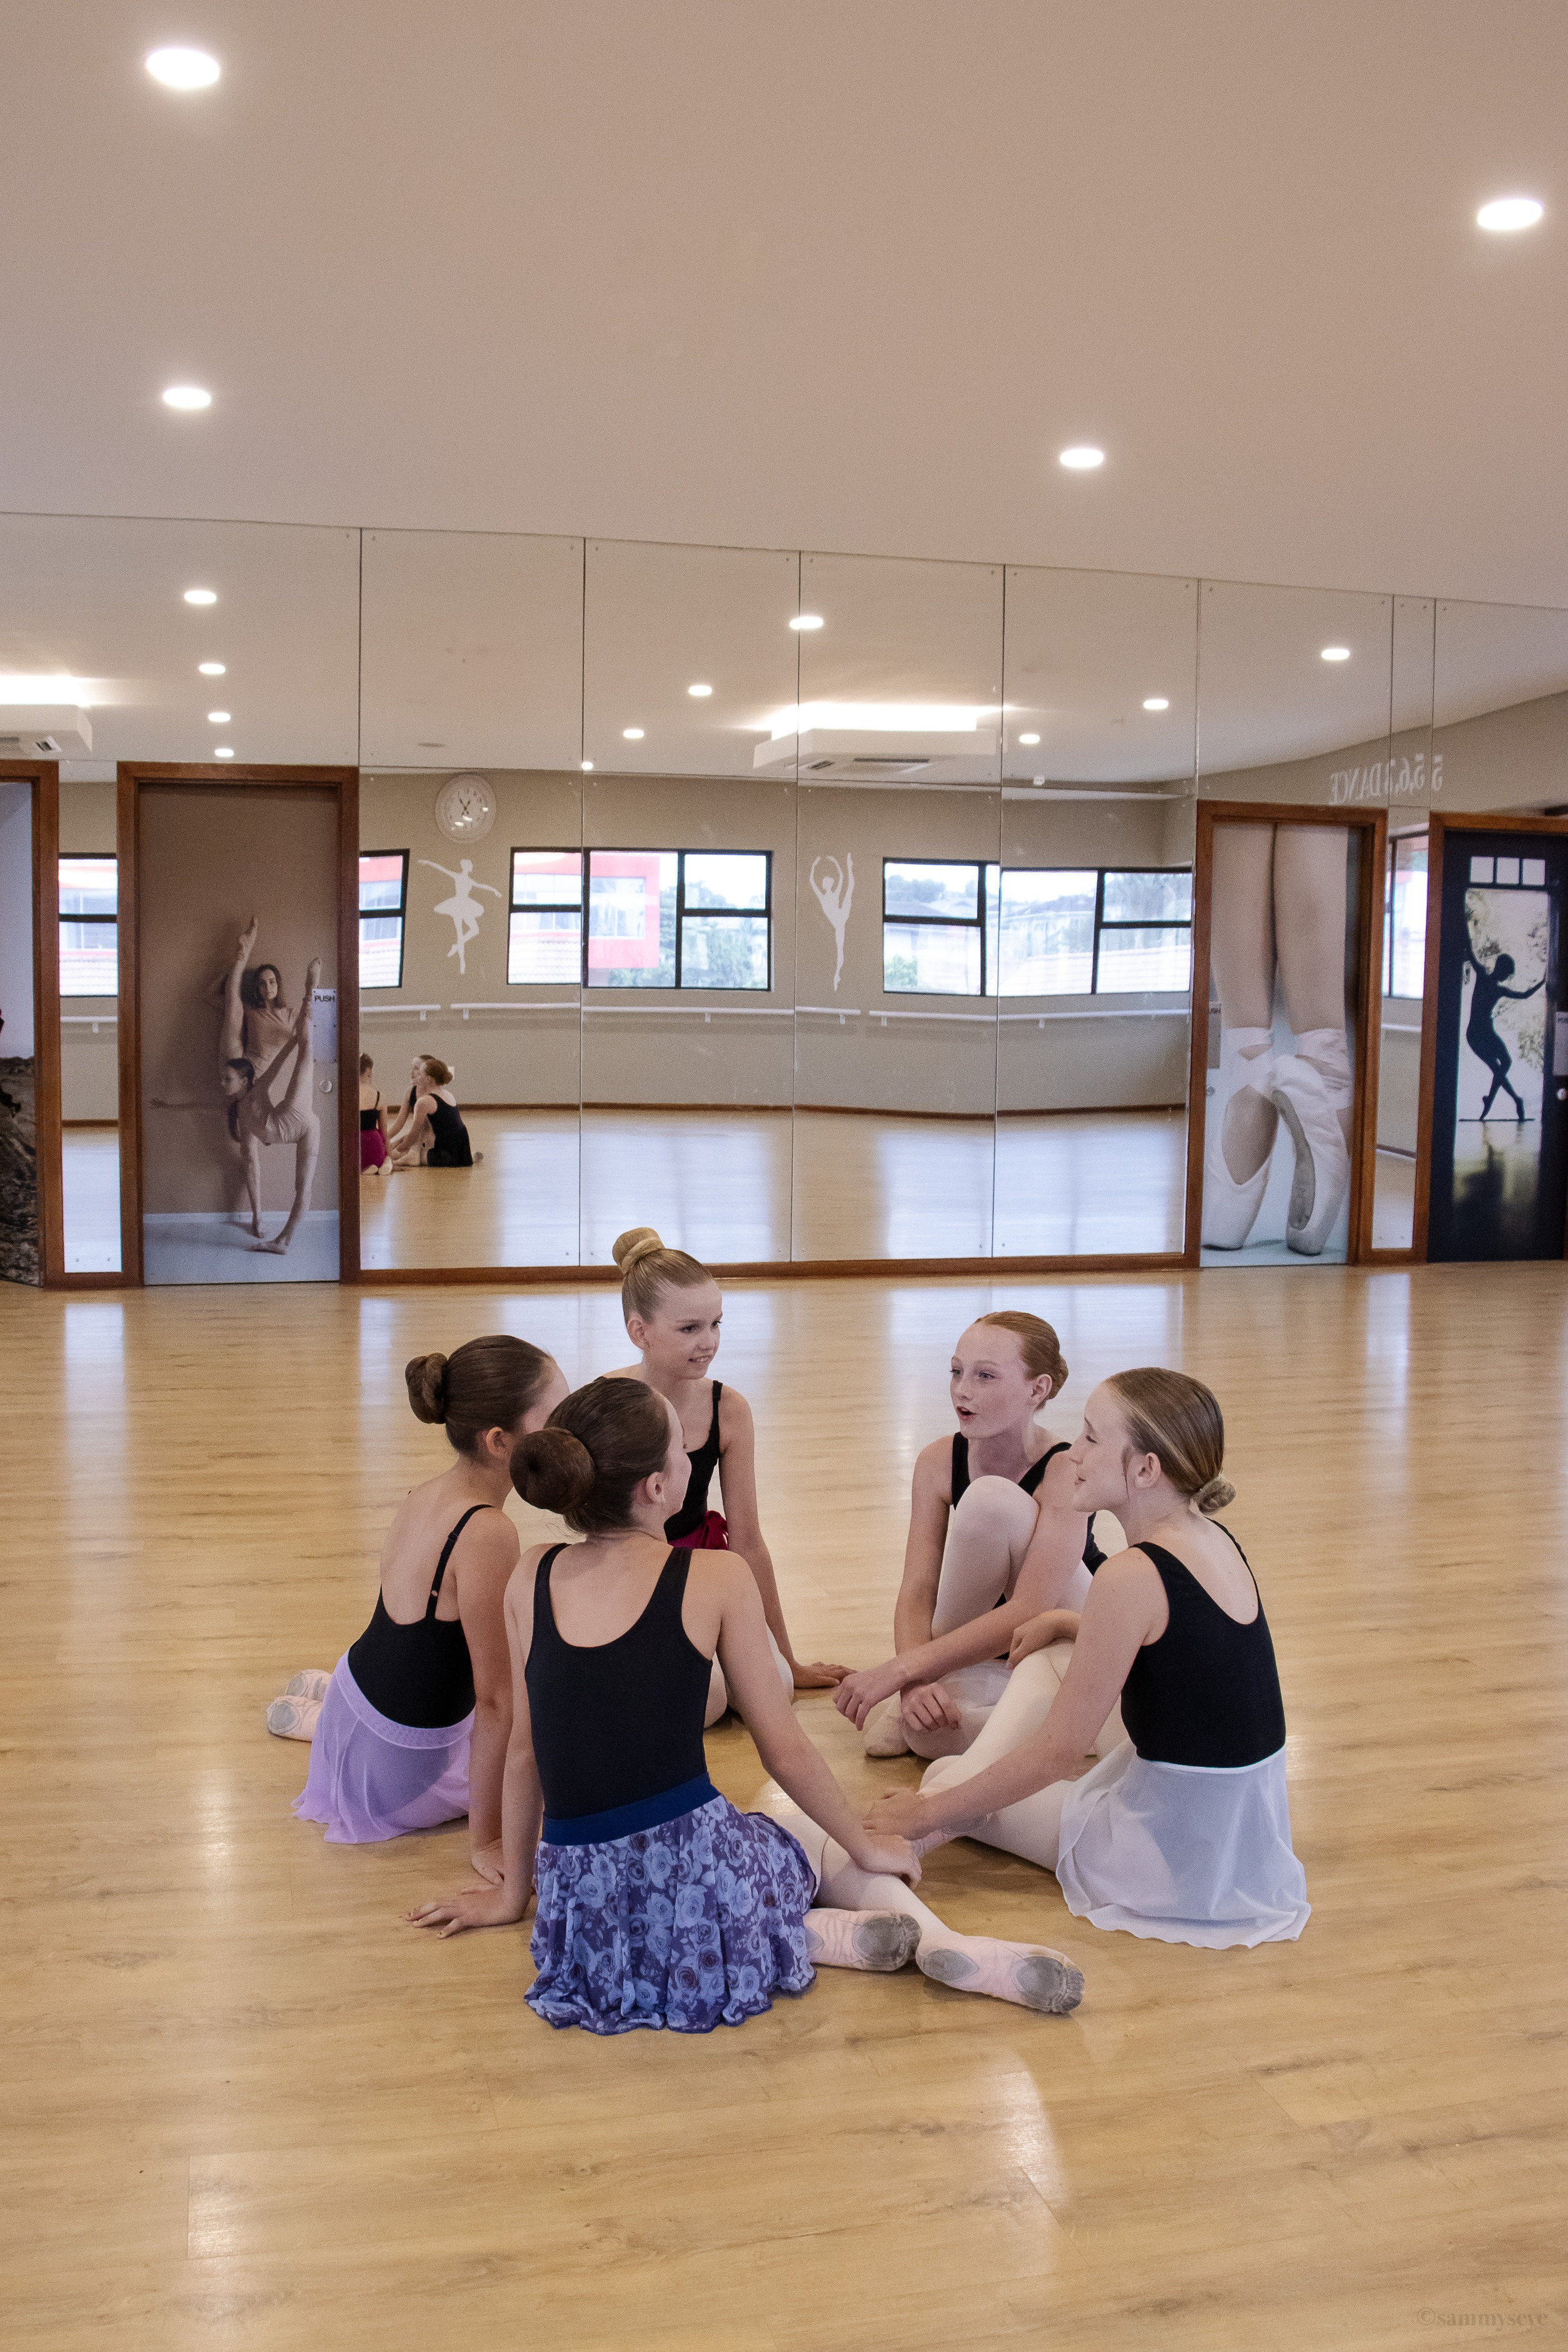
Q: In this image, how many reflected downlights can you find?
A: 11